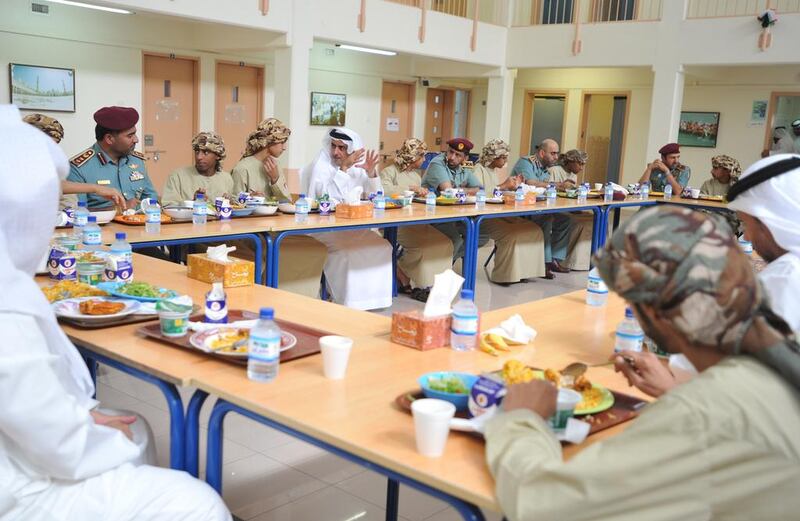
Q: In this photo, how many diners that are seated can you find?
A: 15